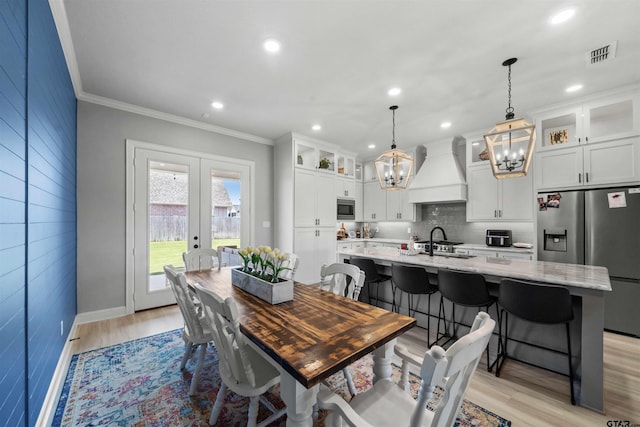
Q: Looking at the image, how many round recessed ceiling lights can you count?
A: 8